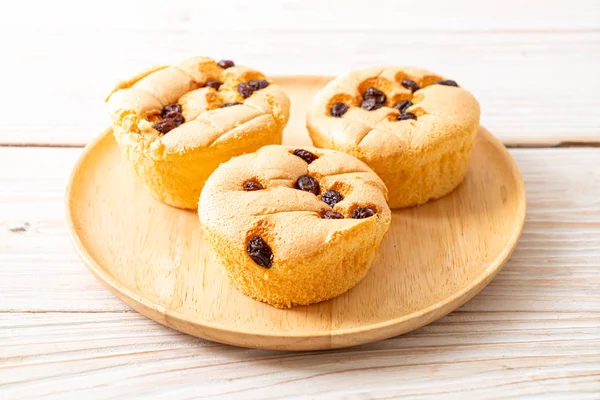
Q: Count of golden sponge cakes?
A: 3